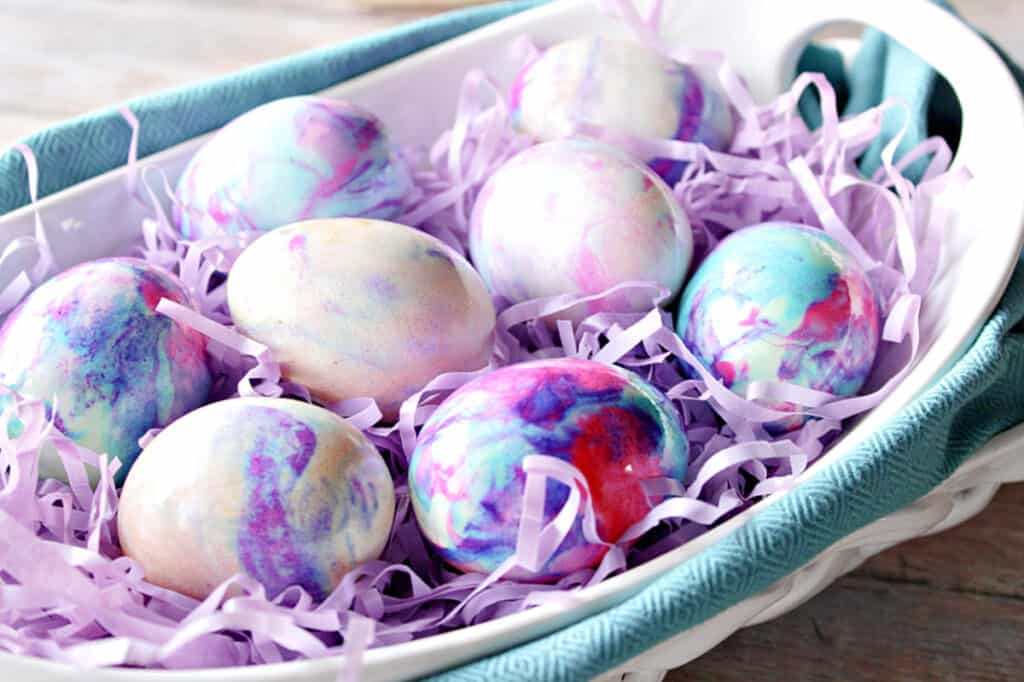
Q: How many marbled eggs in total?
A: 8